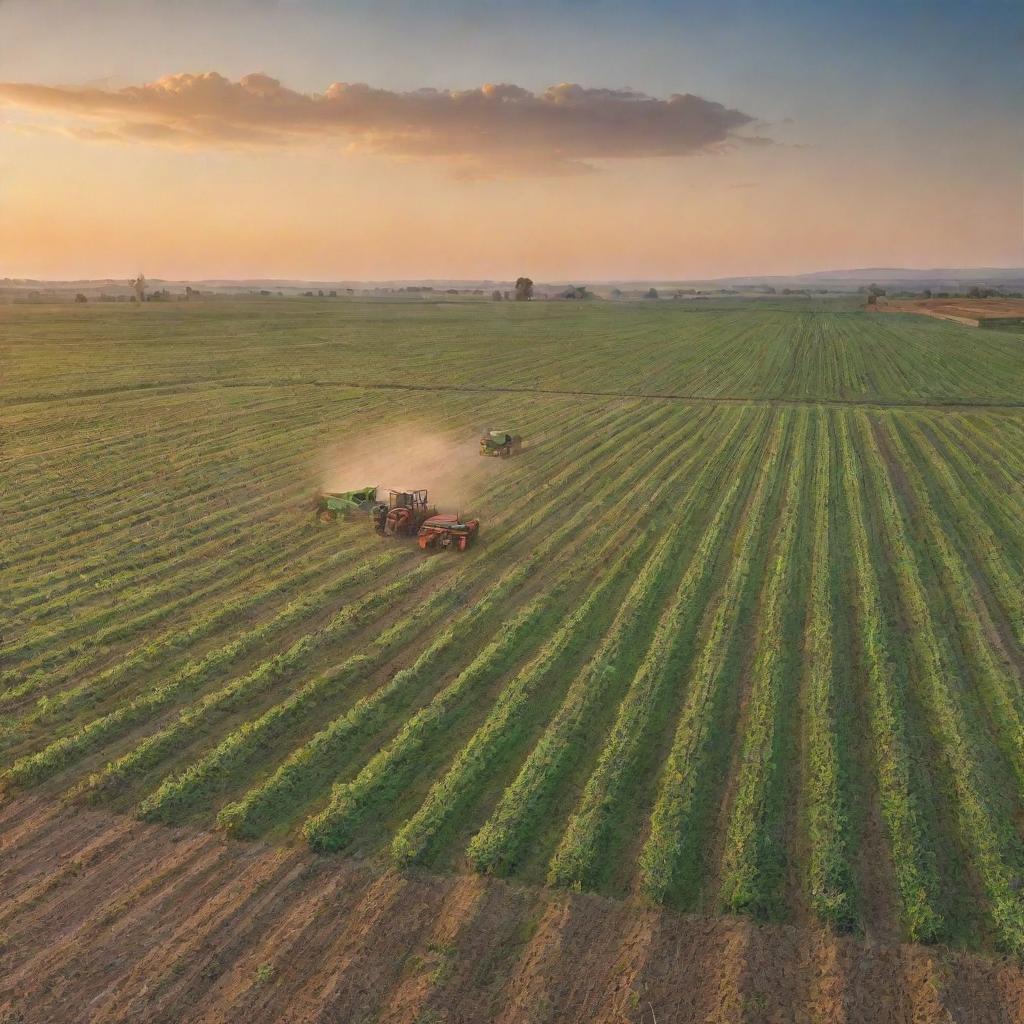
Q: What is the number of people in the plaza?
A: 0